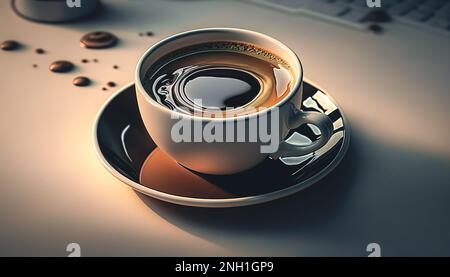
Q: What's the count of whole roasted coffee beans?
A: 4